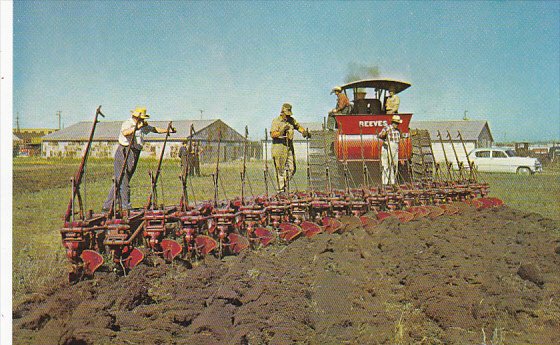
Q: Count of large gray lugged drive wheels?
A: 2